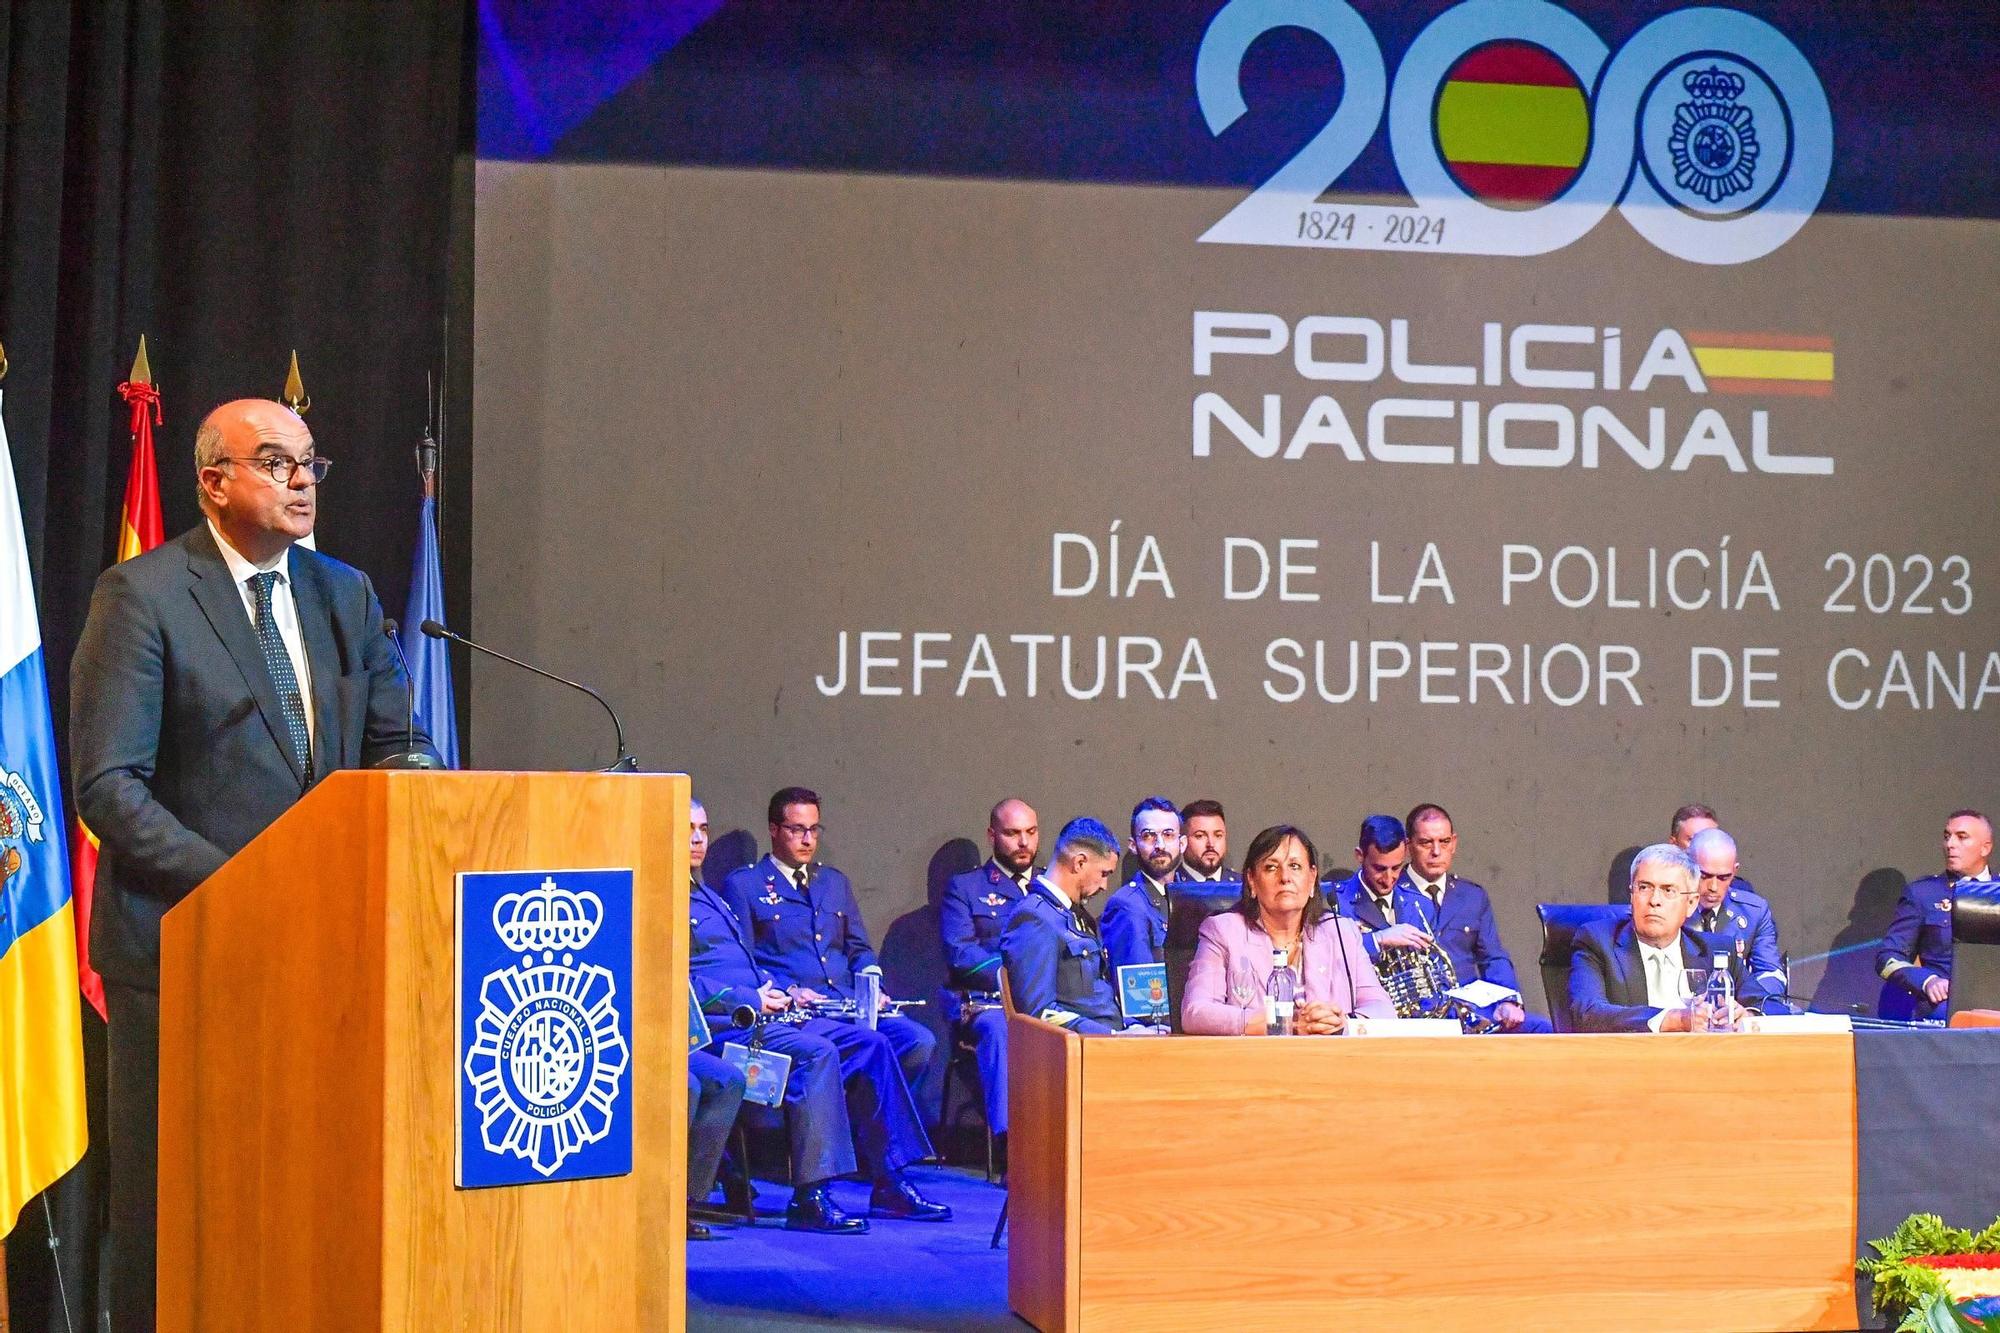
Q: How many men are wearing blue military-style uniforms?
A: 11